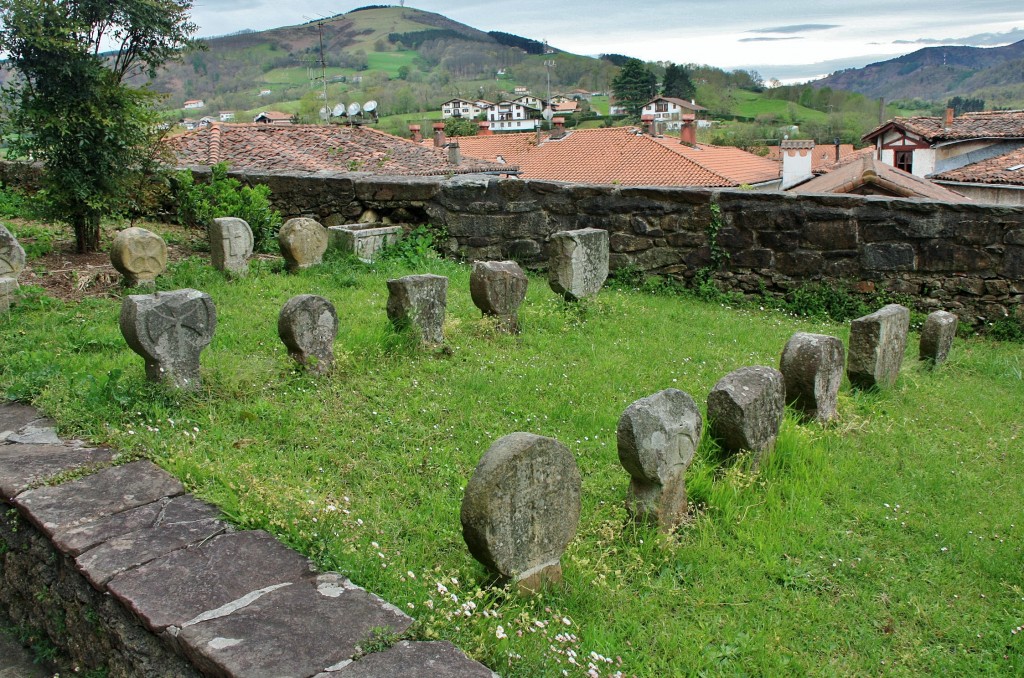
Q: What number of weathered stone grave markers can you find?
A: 15